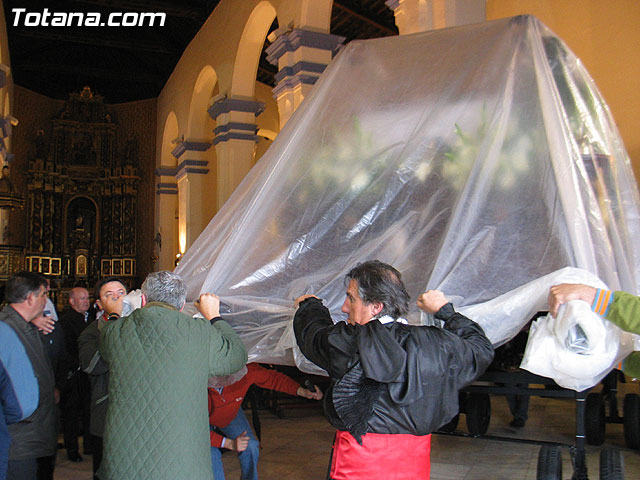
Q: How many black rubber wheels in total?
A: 6